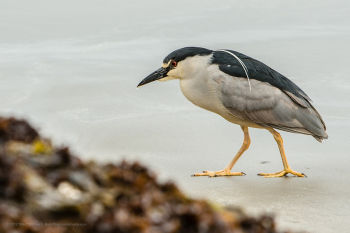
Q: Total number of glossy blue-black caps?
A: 1